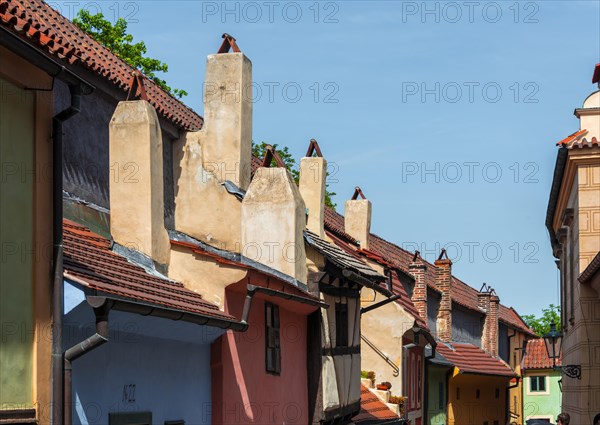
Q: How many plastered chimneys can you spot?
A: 5